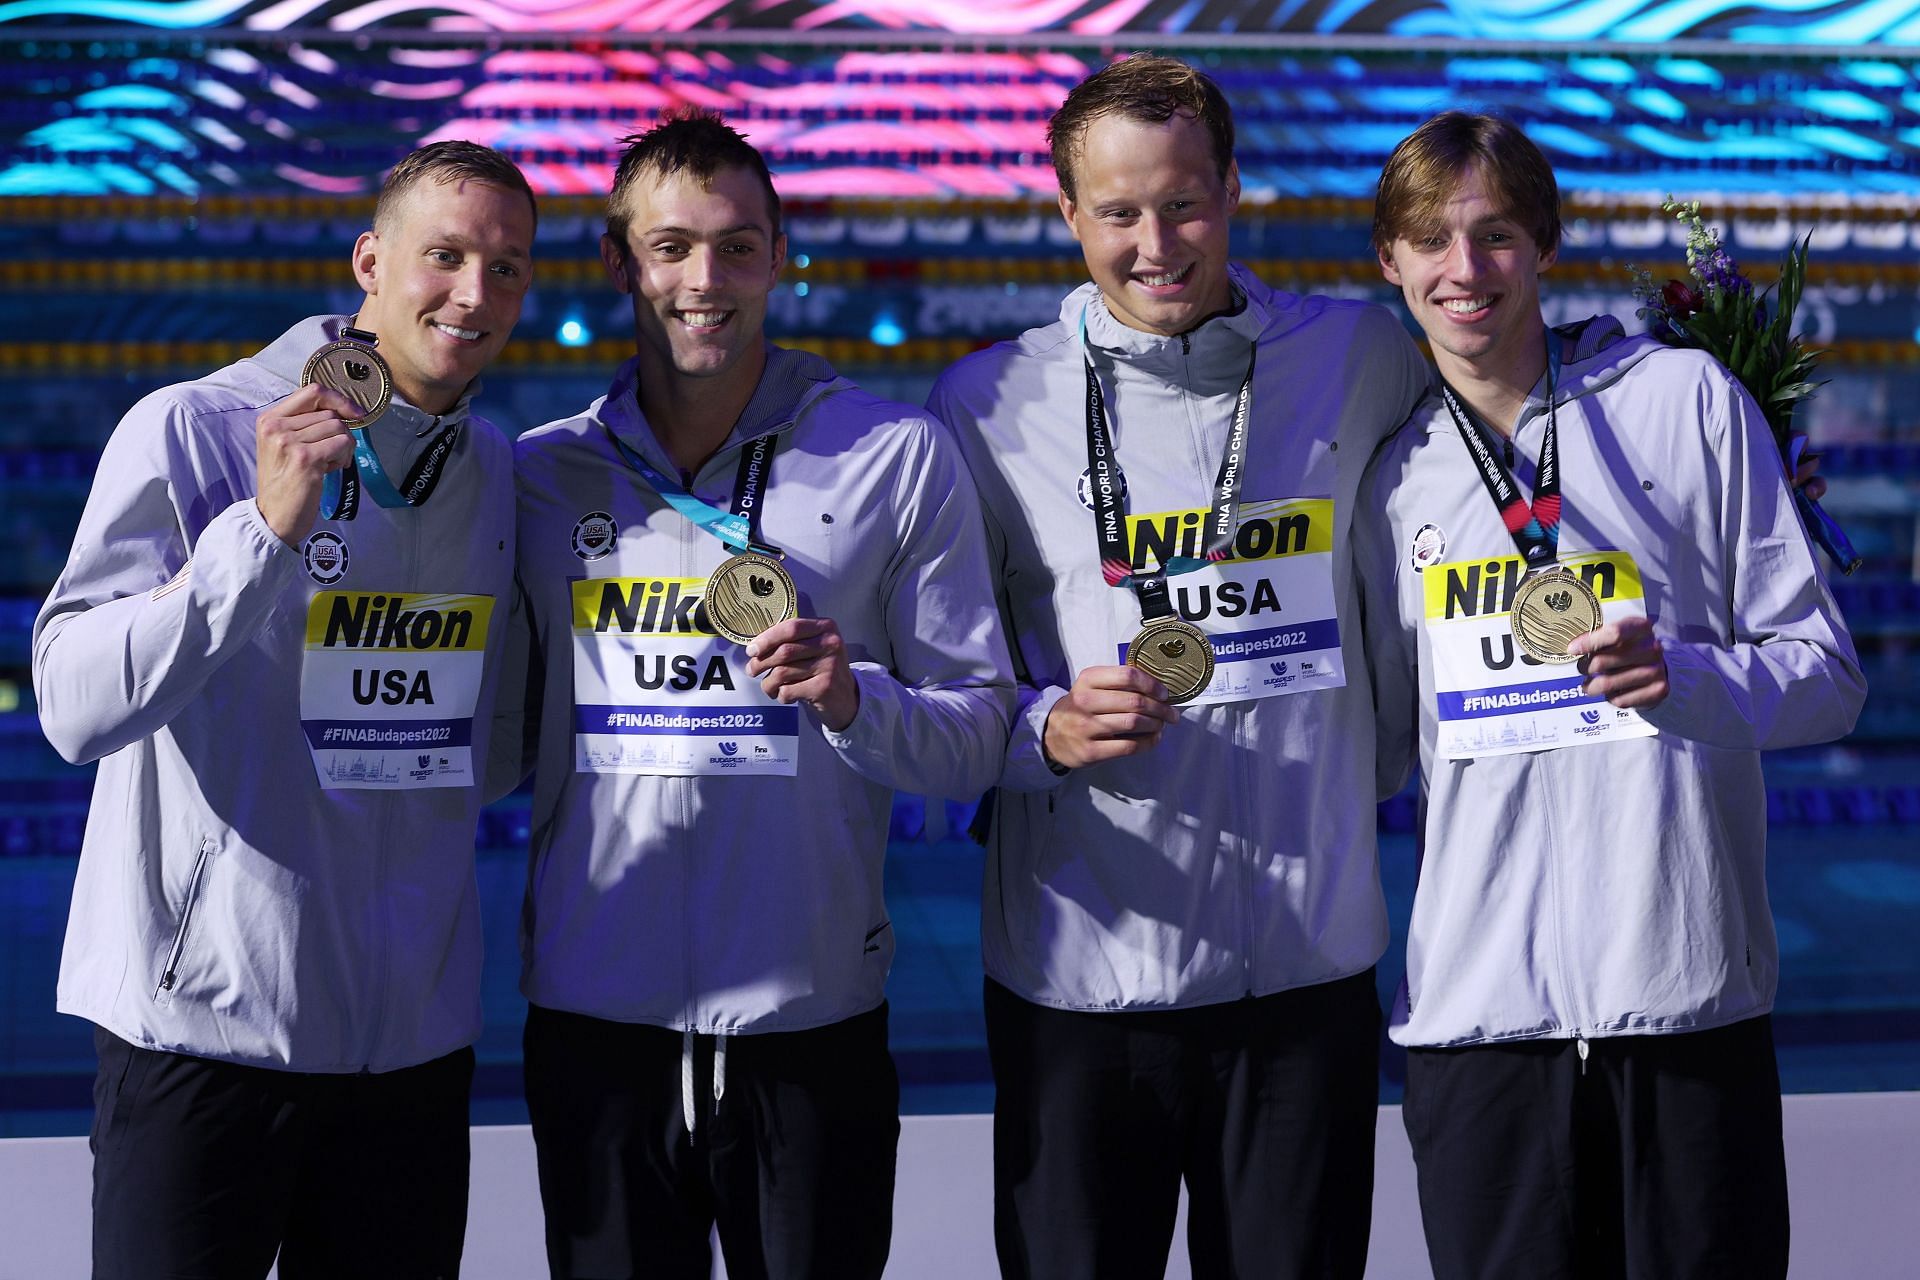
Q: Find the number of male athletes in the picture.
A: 4